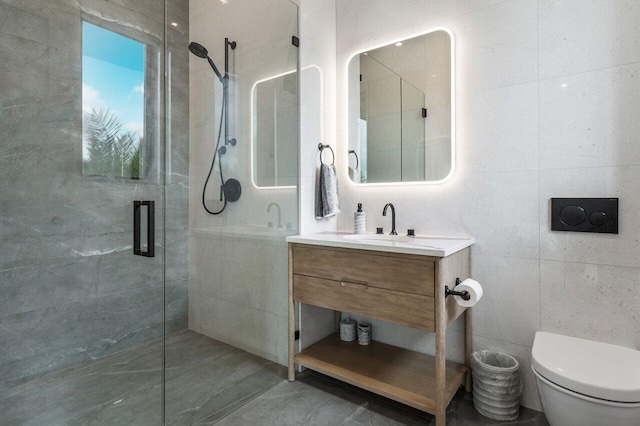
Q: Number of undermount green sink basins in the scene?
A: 0